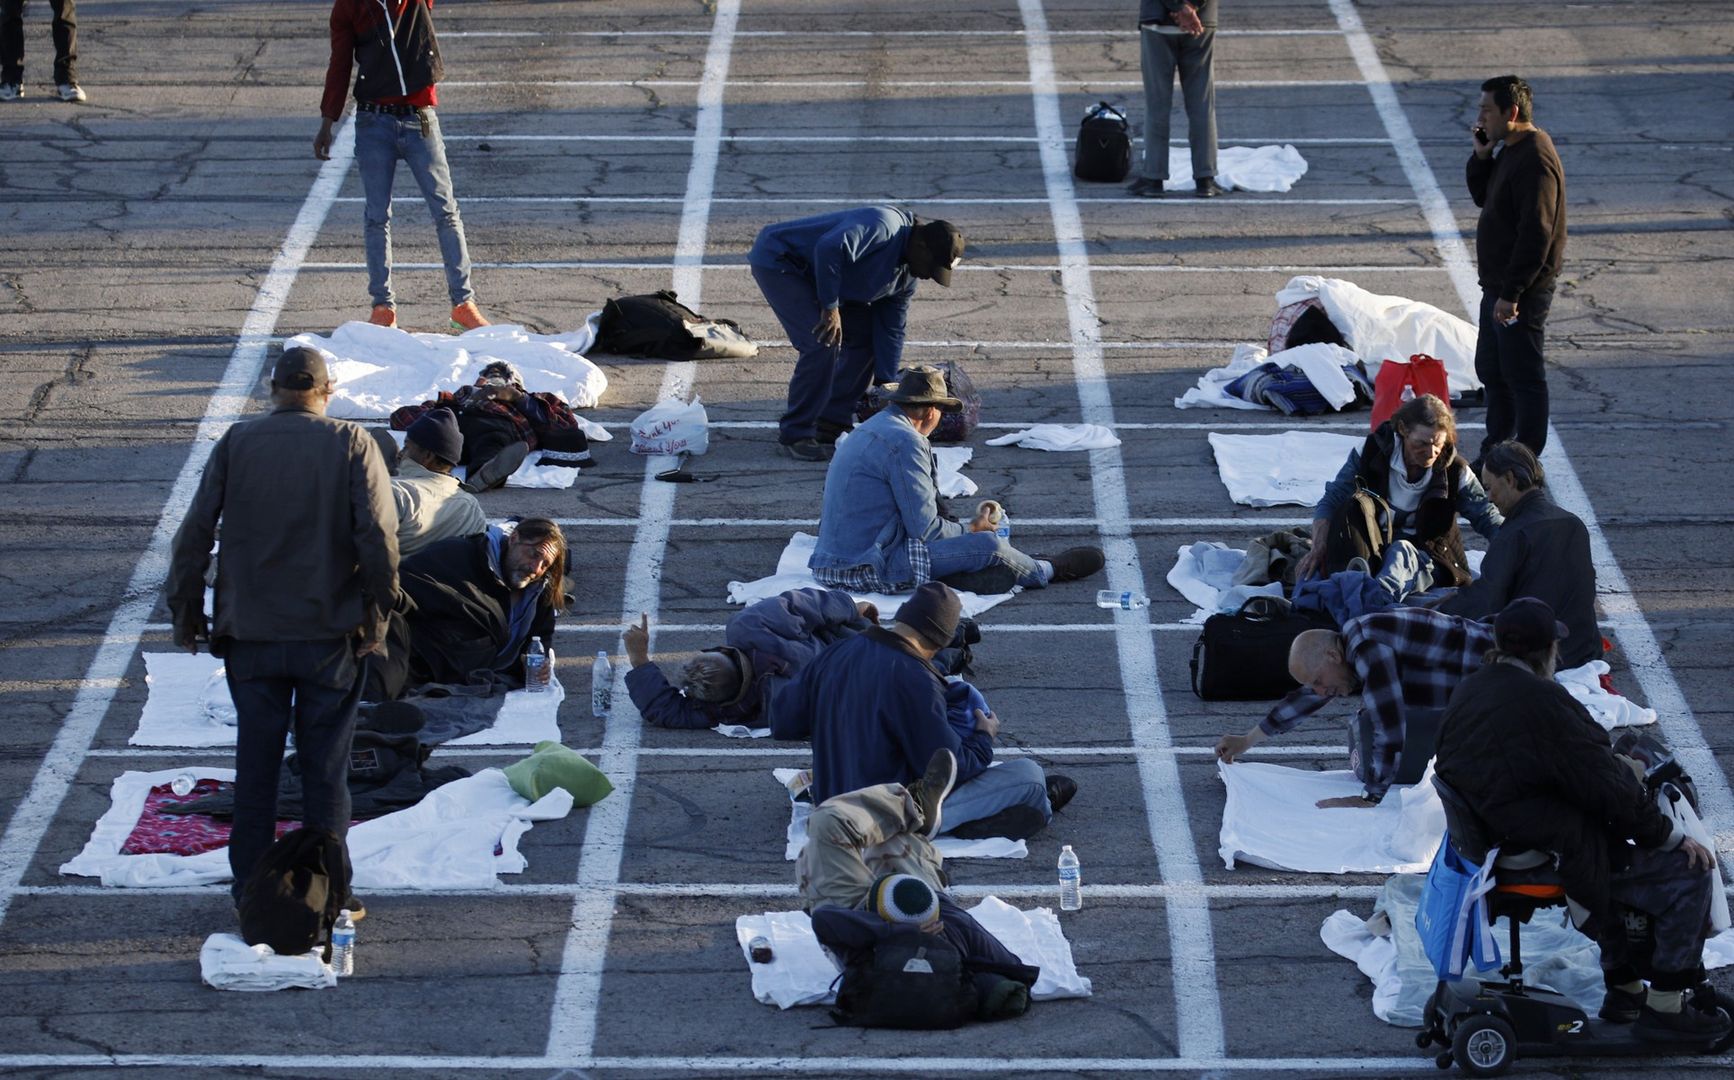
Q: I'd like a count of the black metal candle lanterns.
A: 0